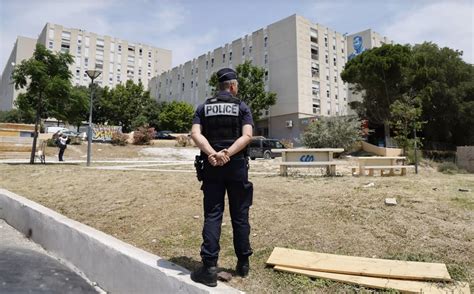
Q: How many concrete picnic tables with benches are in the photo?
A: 2